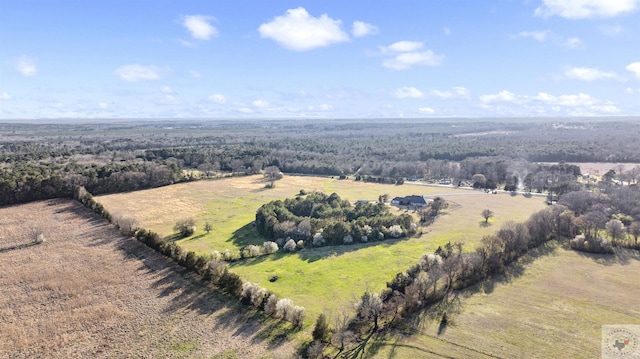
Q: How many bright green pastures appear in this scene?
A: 1